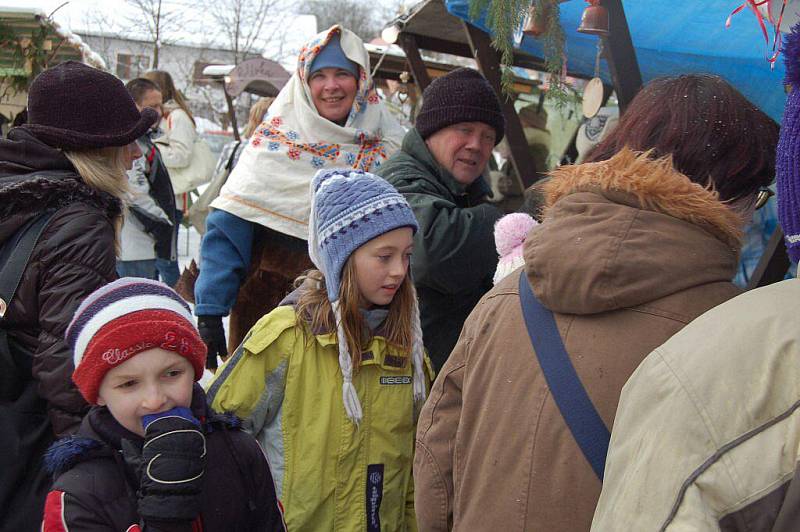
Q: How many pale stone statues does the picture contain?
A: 0